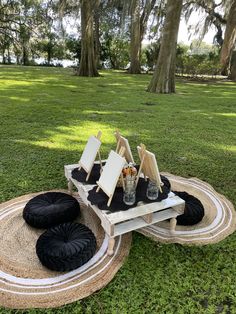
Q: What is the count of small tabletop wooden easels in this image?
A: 4